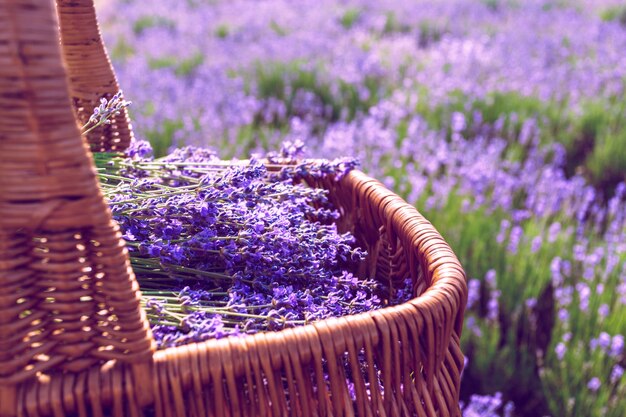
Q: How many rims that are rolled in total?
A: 1